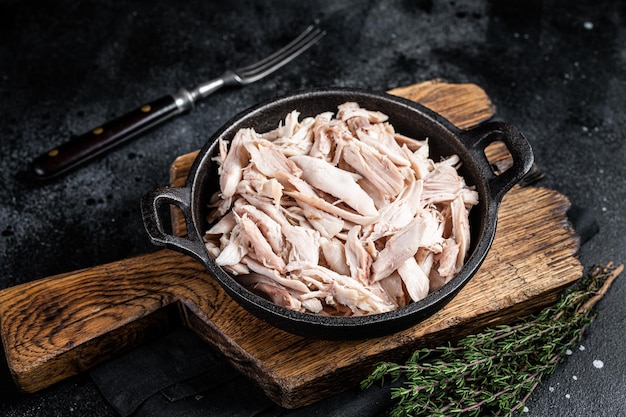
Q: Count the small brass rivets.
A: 3